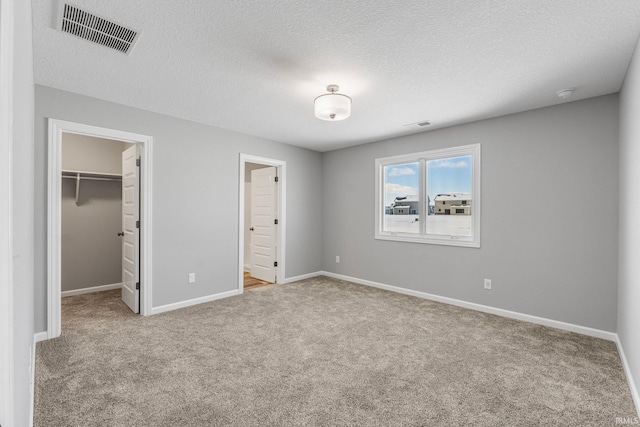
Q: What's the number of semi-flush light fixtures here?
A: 1